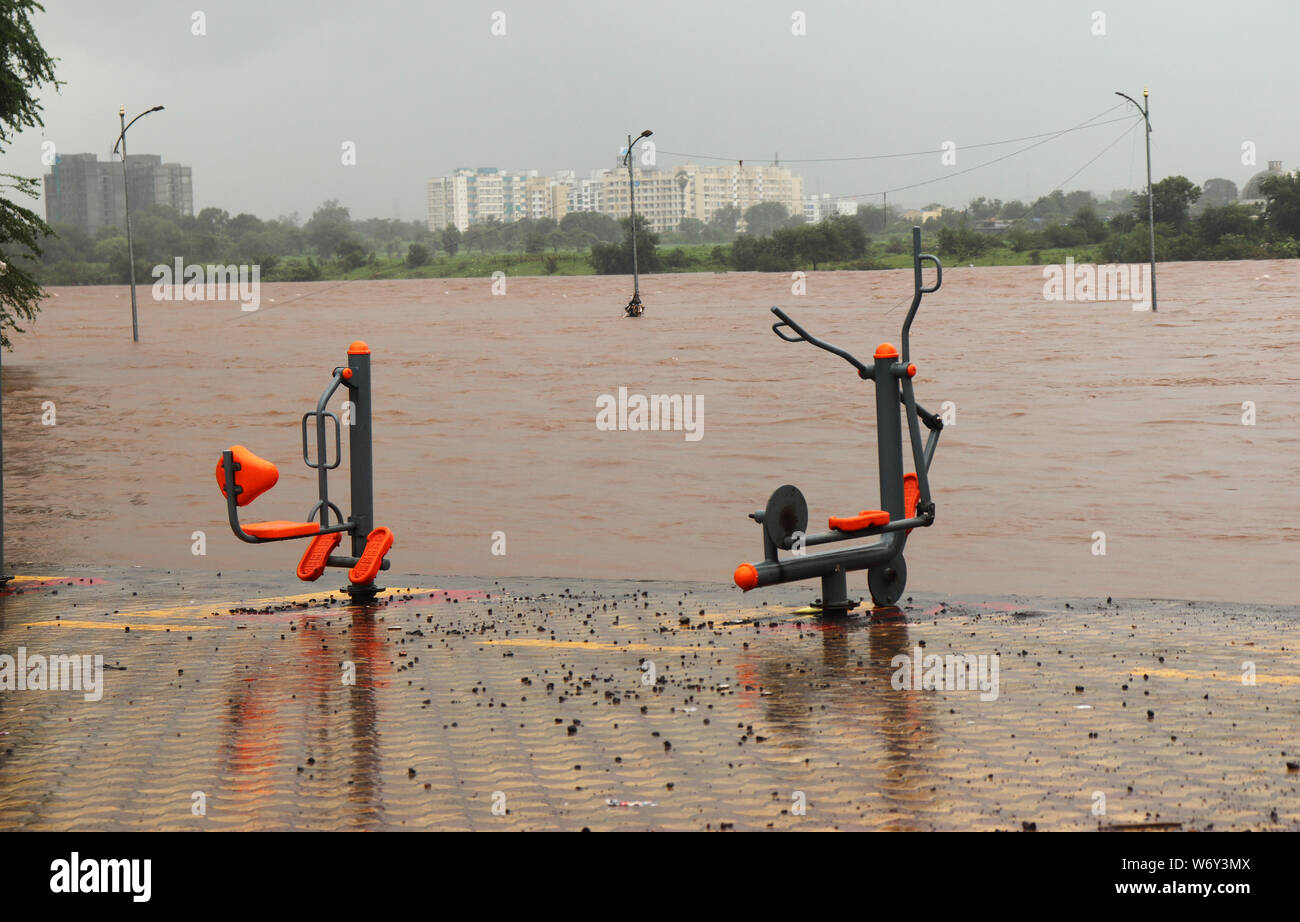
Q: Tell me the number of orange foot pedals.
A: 4